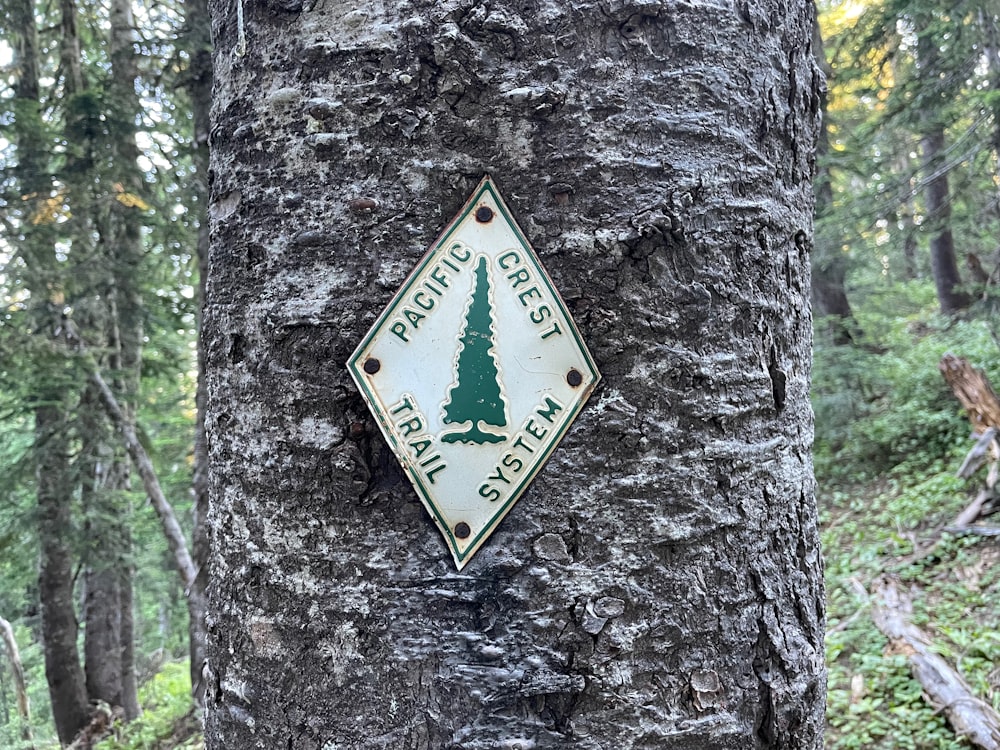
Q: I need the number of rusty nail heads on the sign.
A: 4